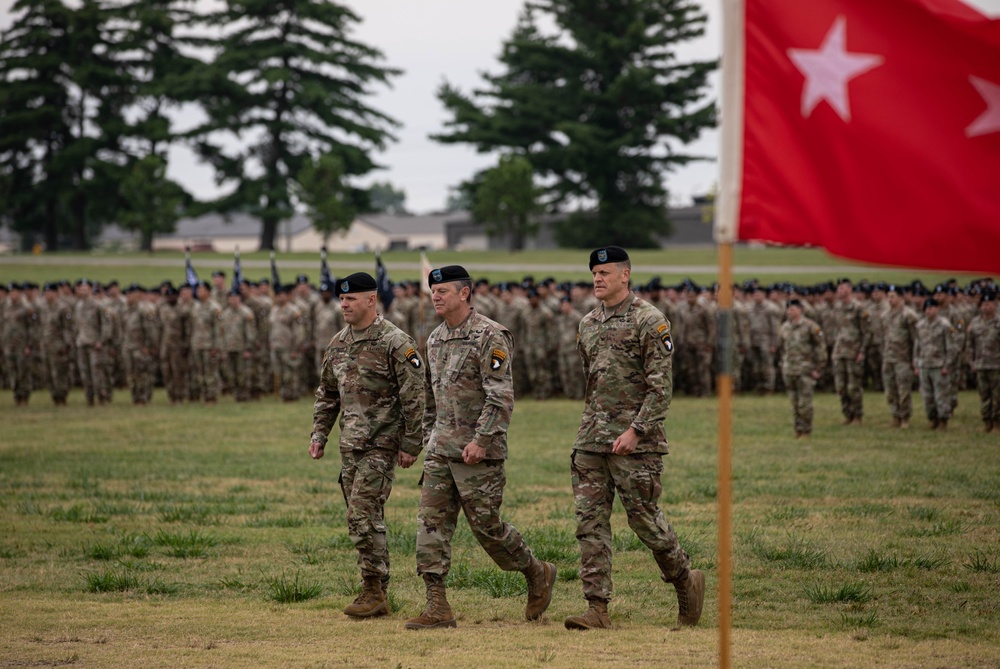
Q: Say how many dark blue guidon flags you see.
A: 5